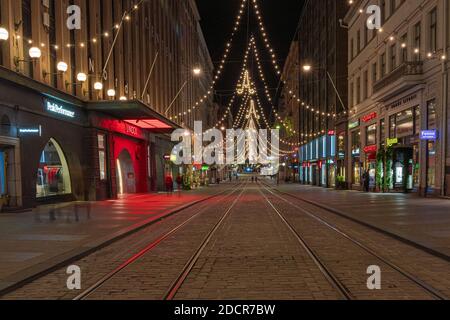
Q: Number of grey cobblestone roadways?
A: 1